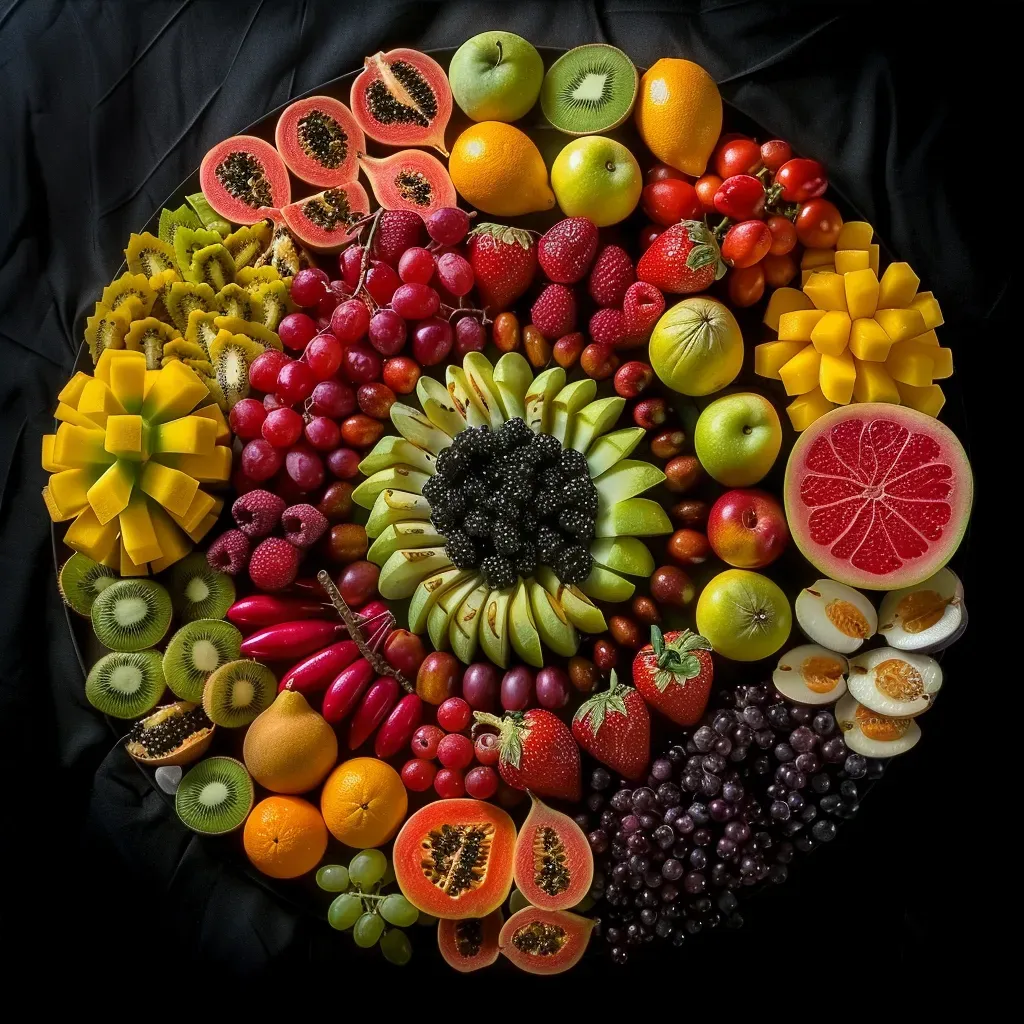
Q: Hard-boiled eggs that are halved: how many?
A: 5